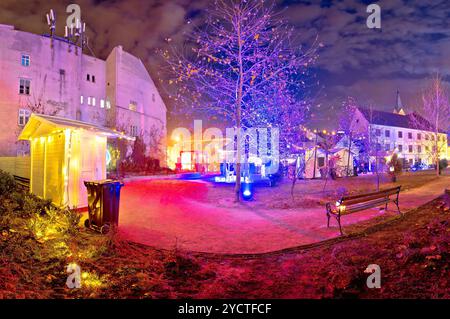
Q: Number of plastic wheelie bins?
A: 1